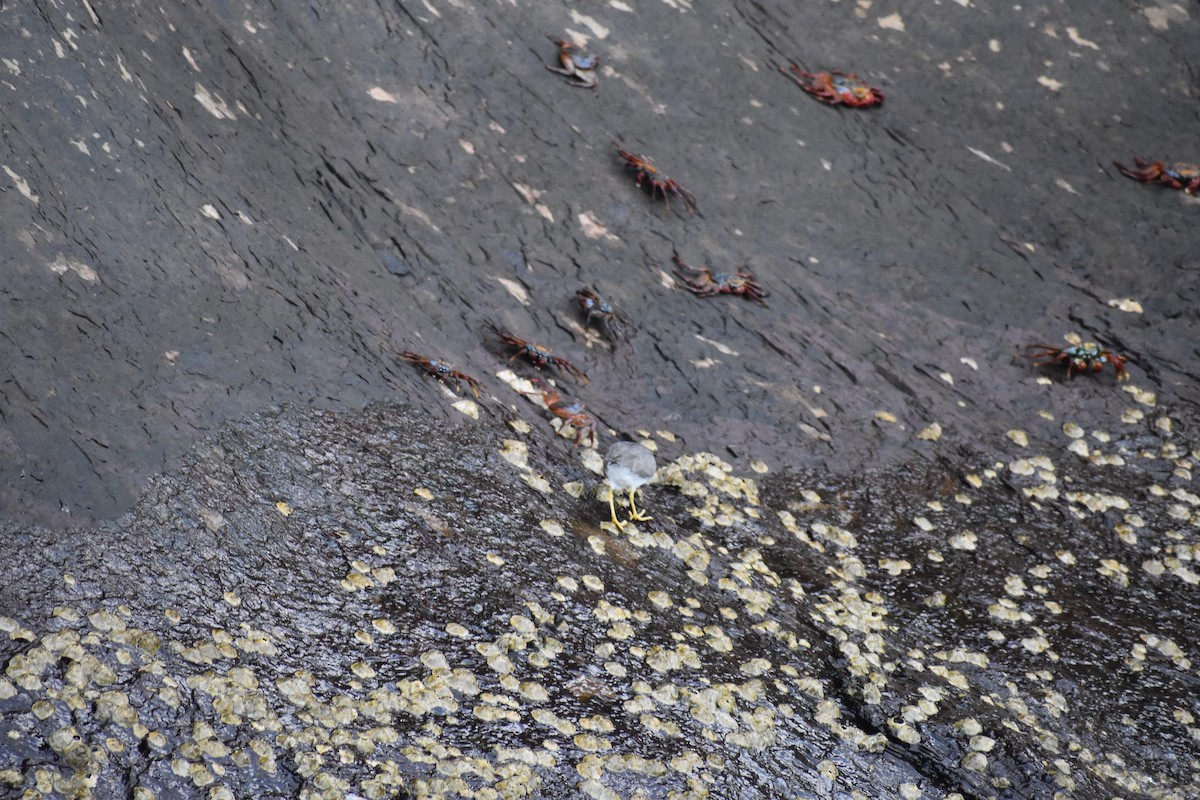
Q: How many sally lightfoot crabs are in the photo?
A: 10